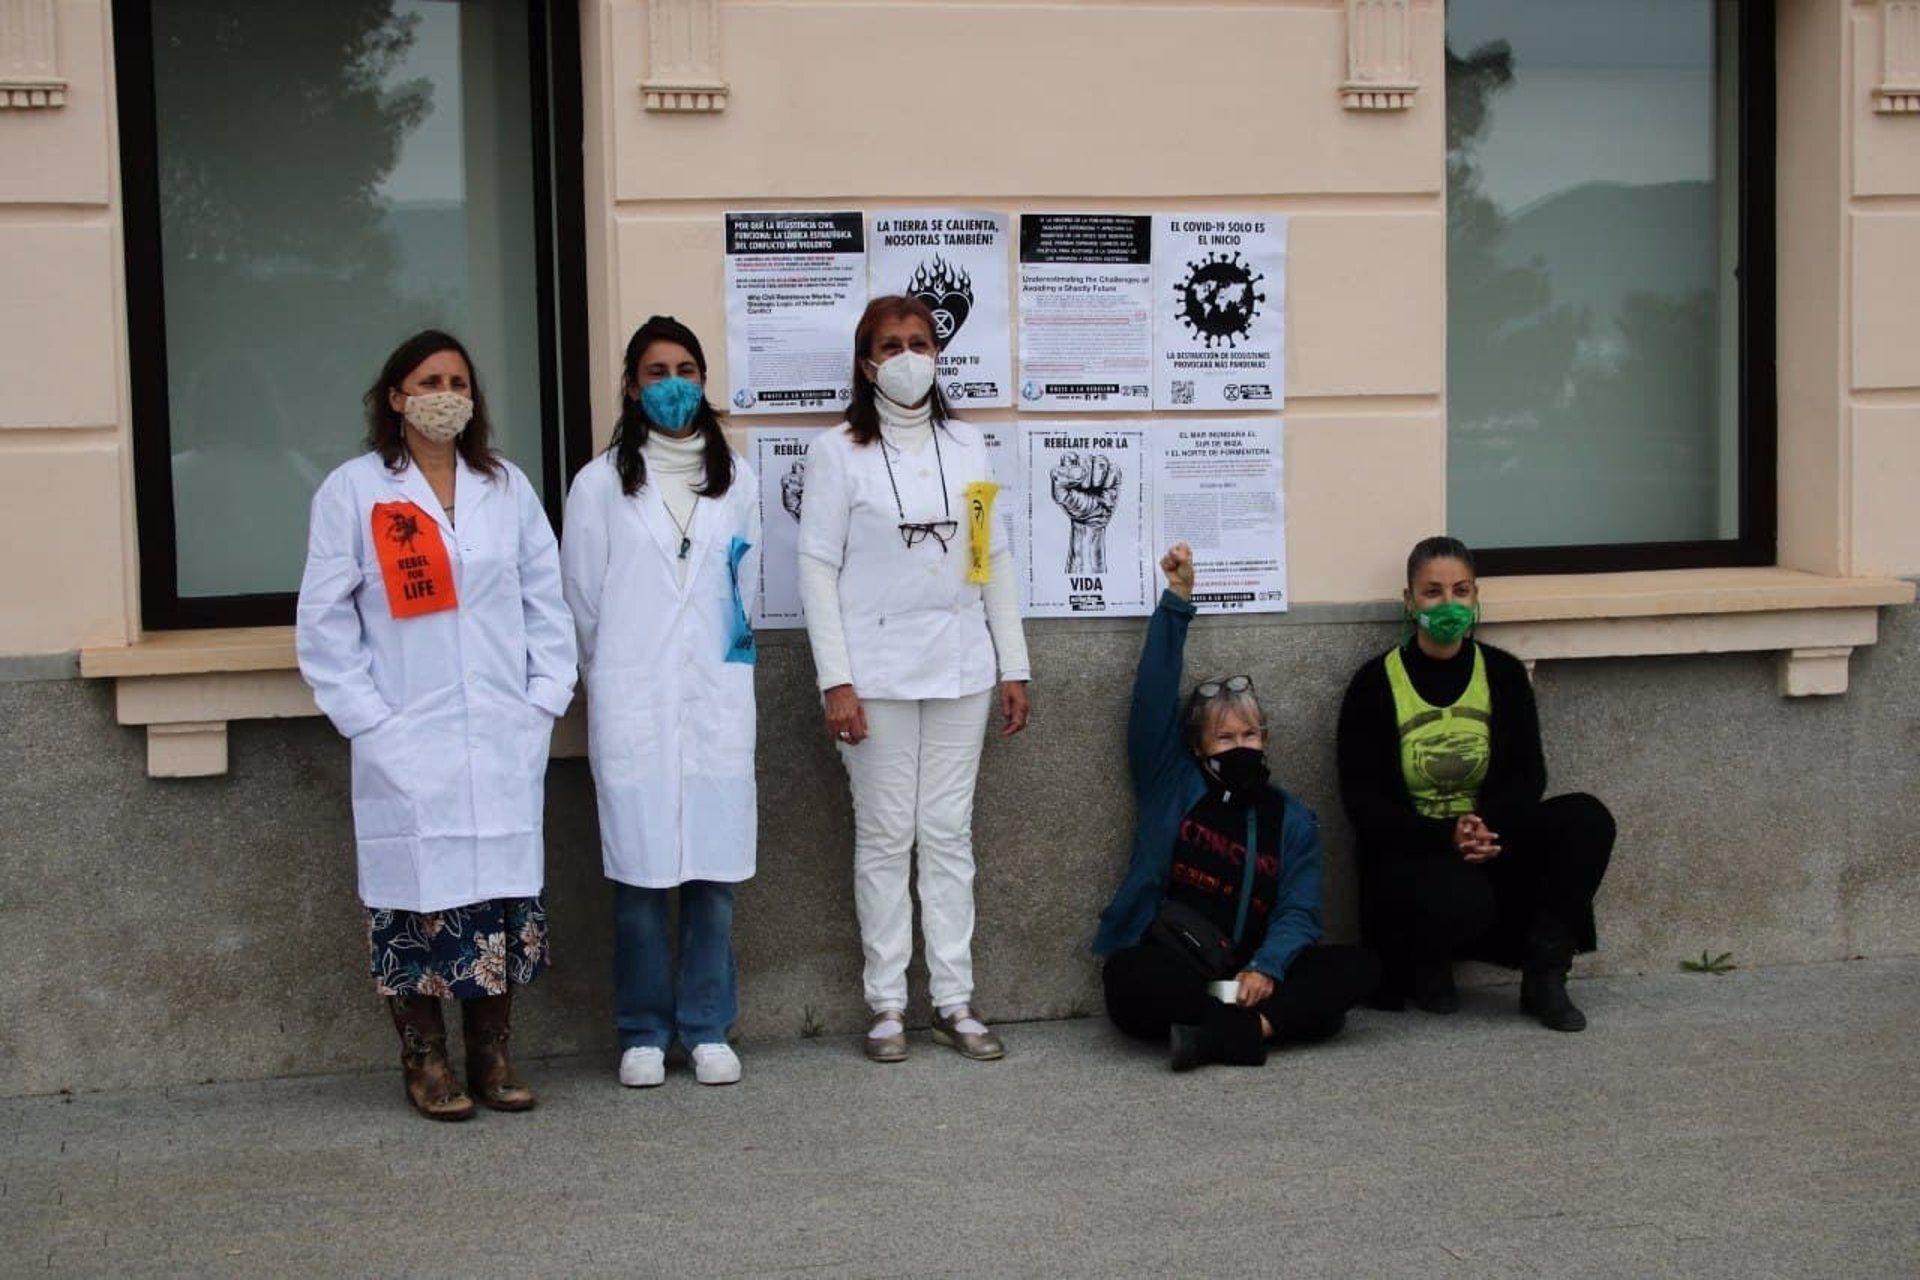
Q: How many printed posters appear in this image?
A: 8